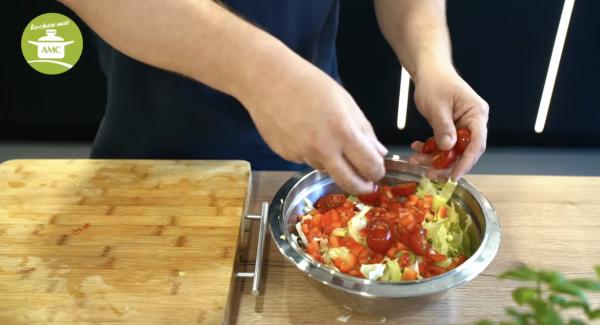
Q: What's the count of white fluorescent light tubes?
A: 2